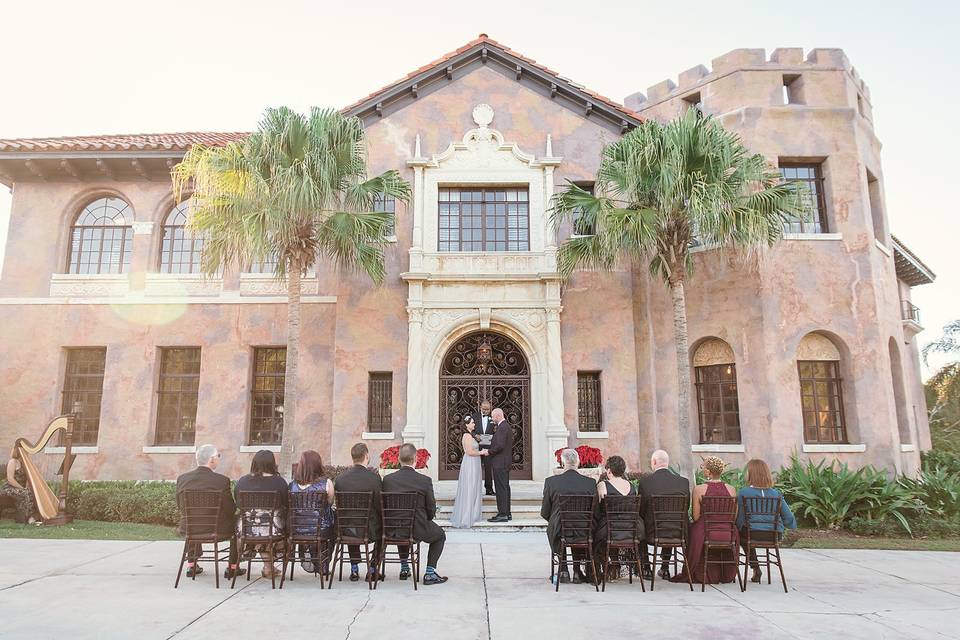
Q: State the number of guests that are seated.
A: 10